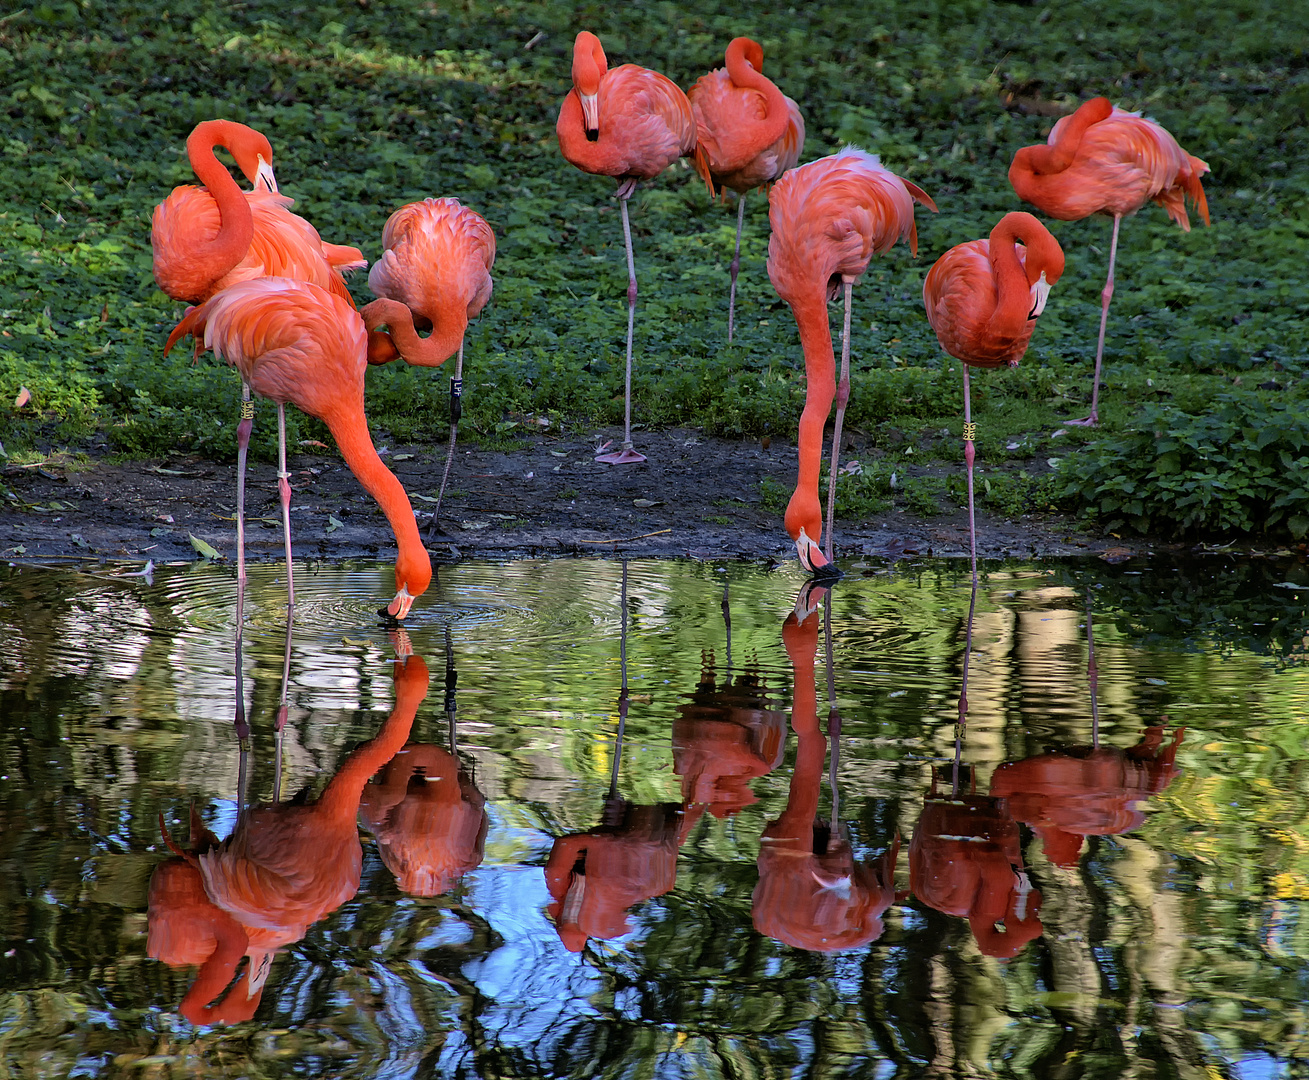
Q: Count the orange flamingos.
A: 8